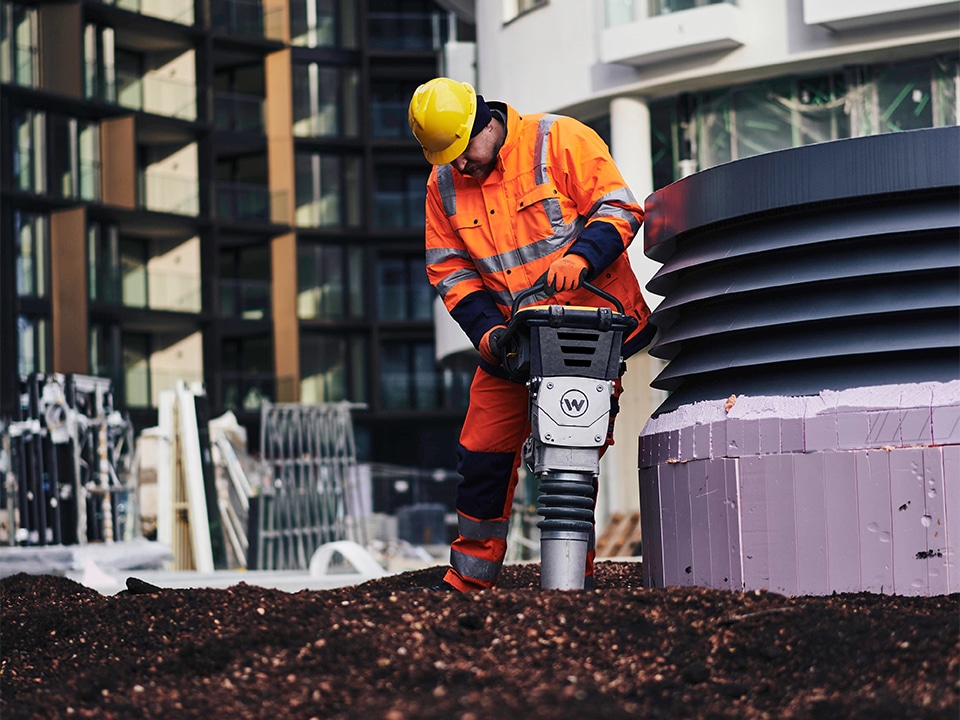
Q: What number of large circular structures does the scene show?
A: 1